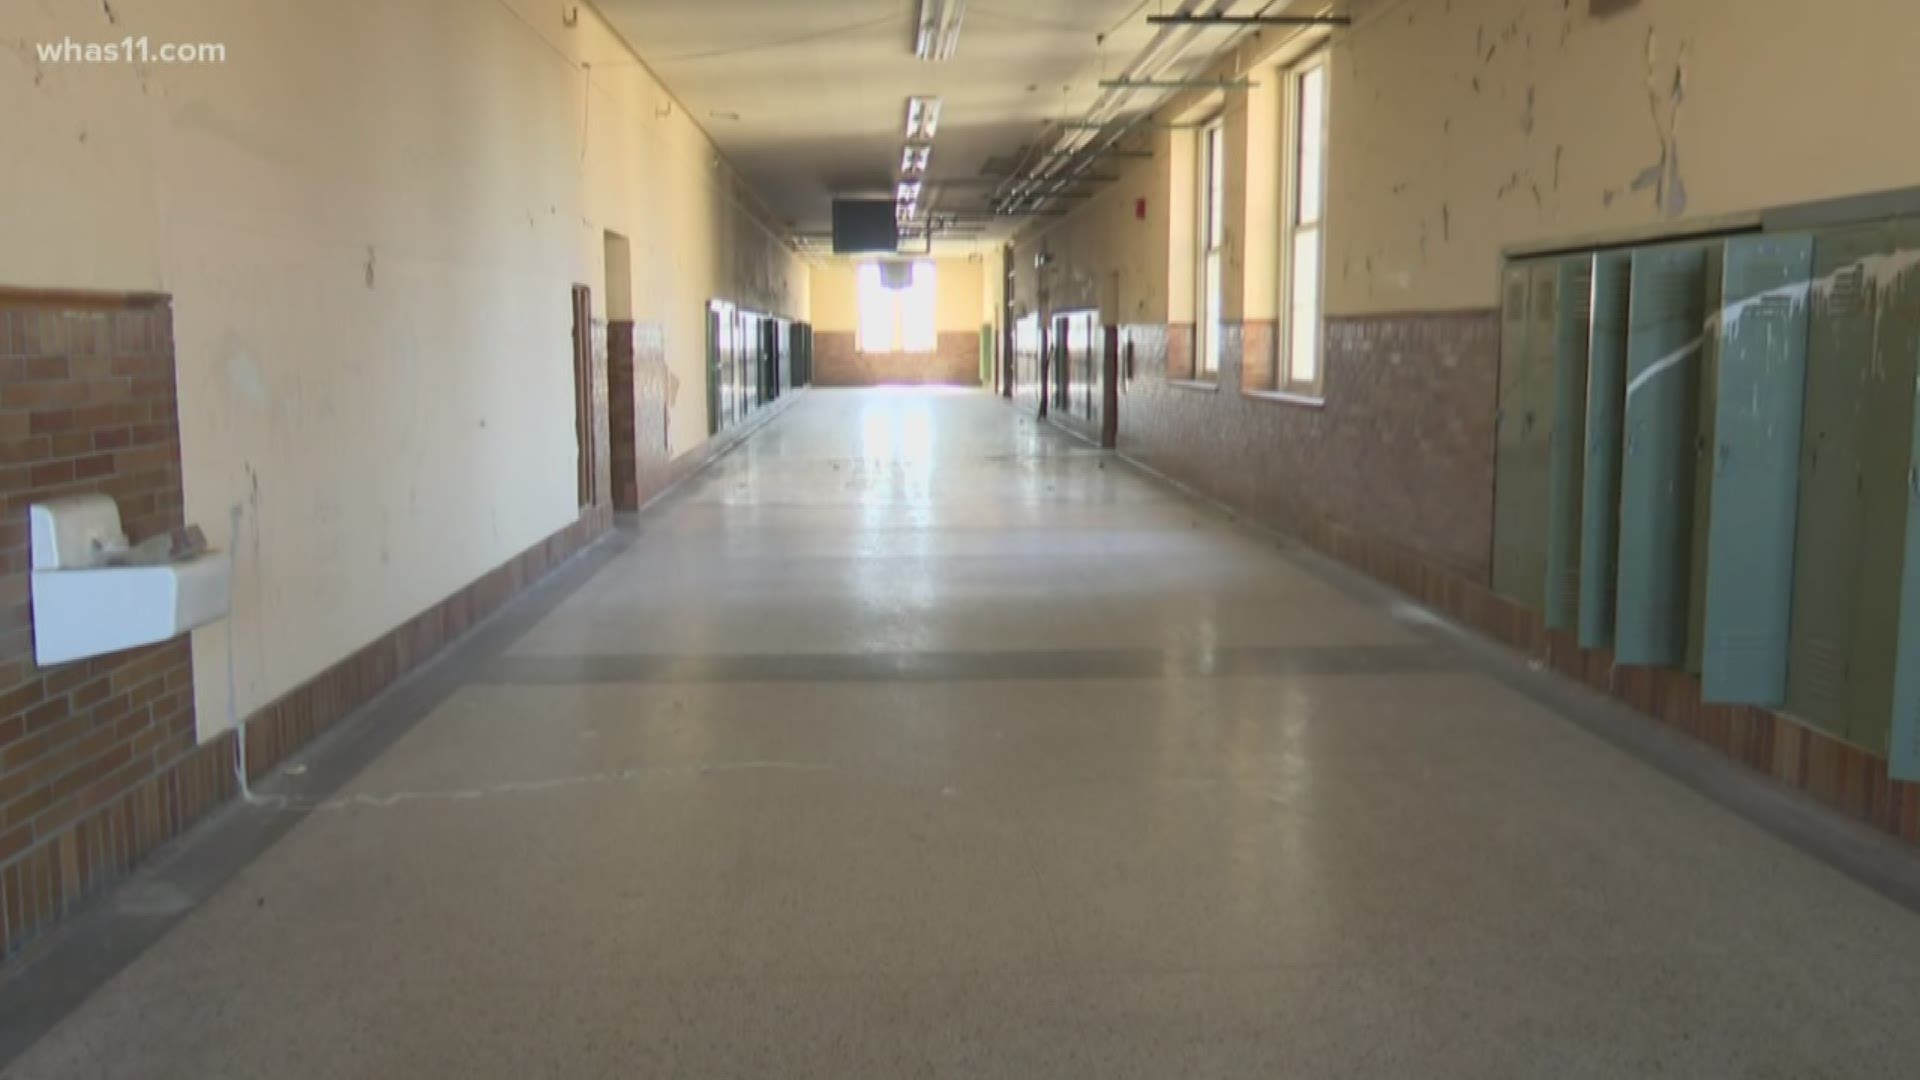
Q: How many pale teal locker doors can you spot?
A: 5